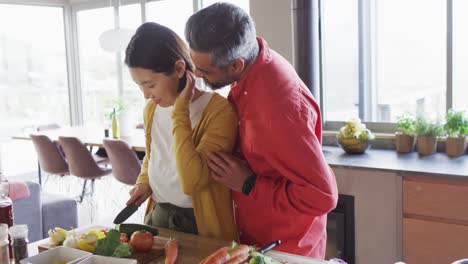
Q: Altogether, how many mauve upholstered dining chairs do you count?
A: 3